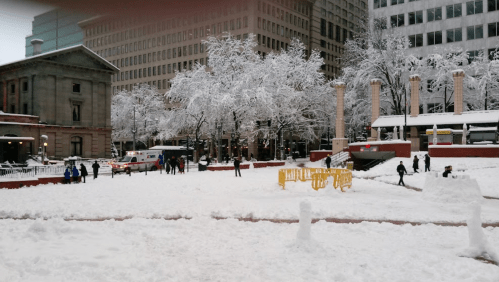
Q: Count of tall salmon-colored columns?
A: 4